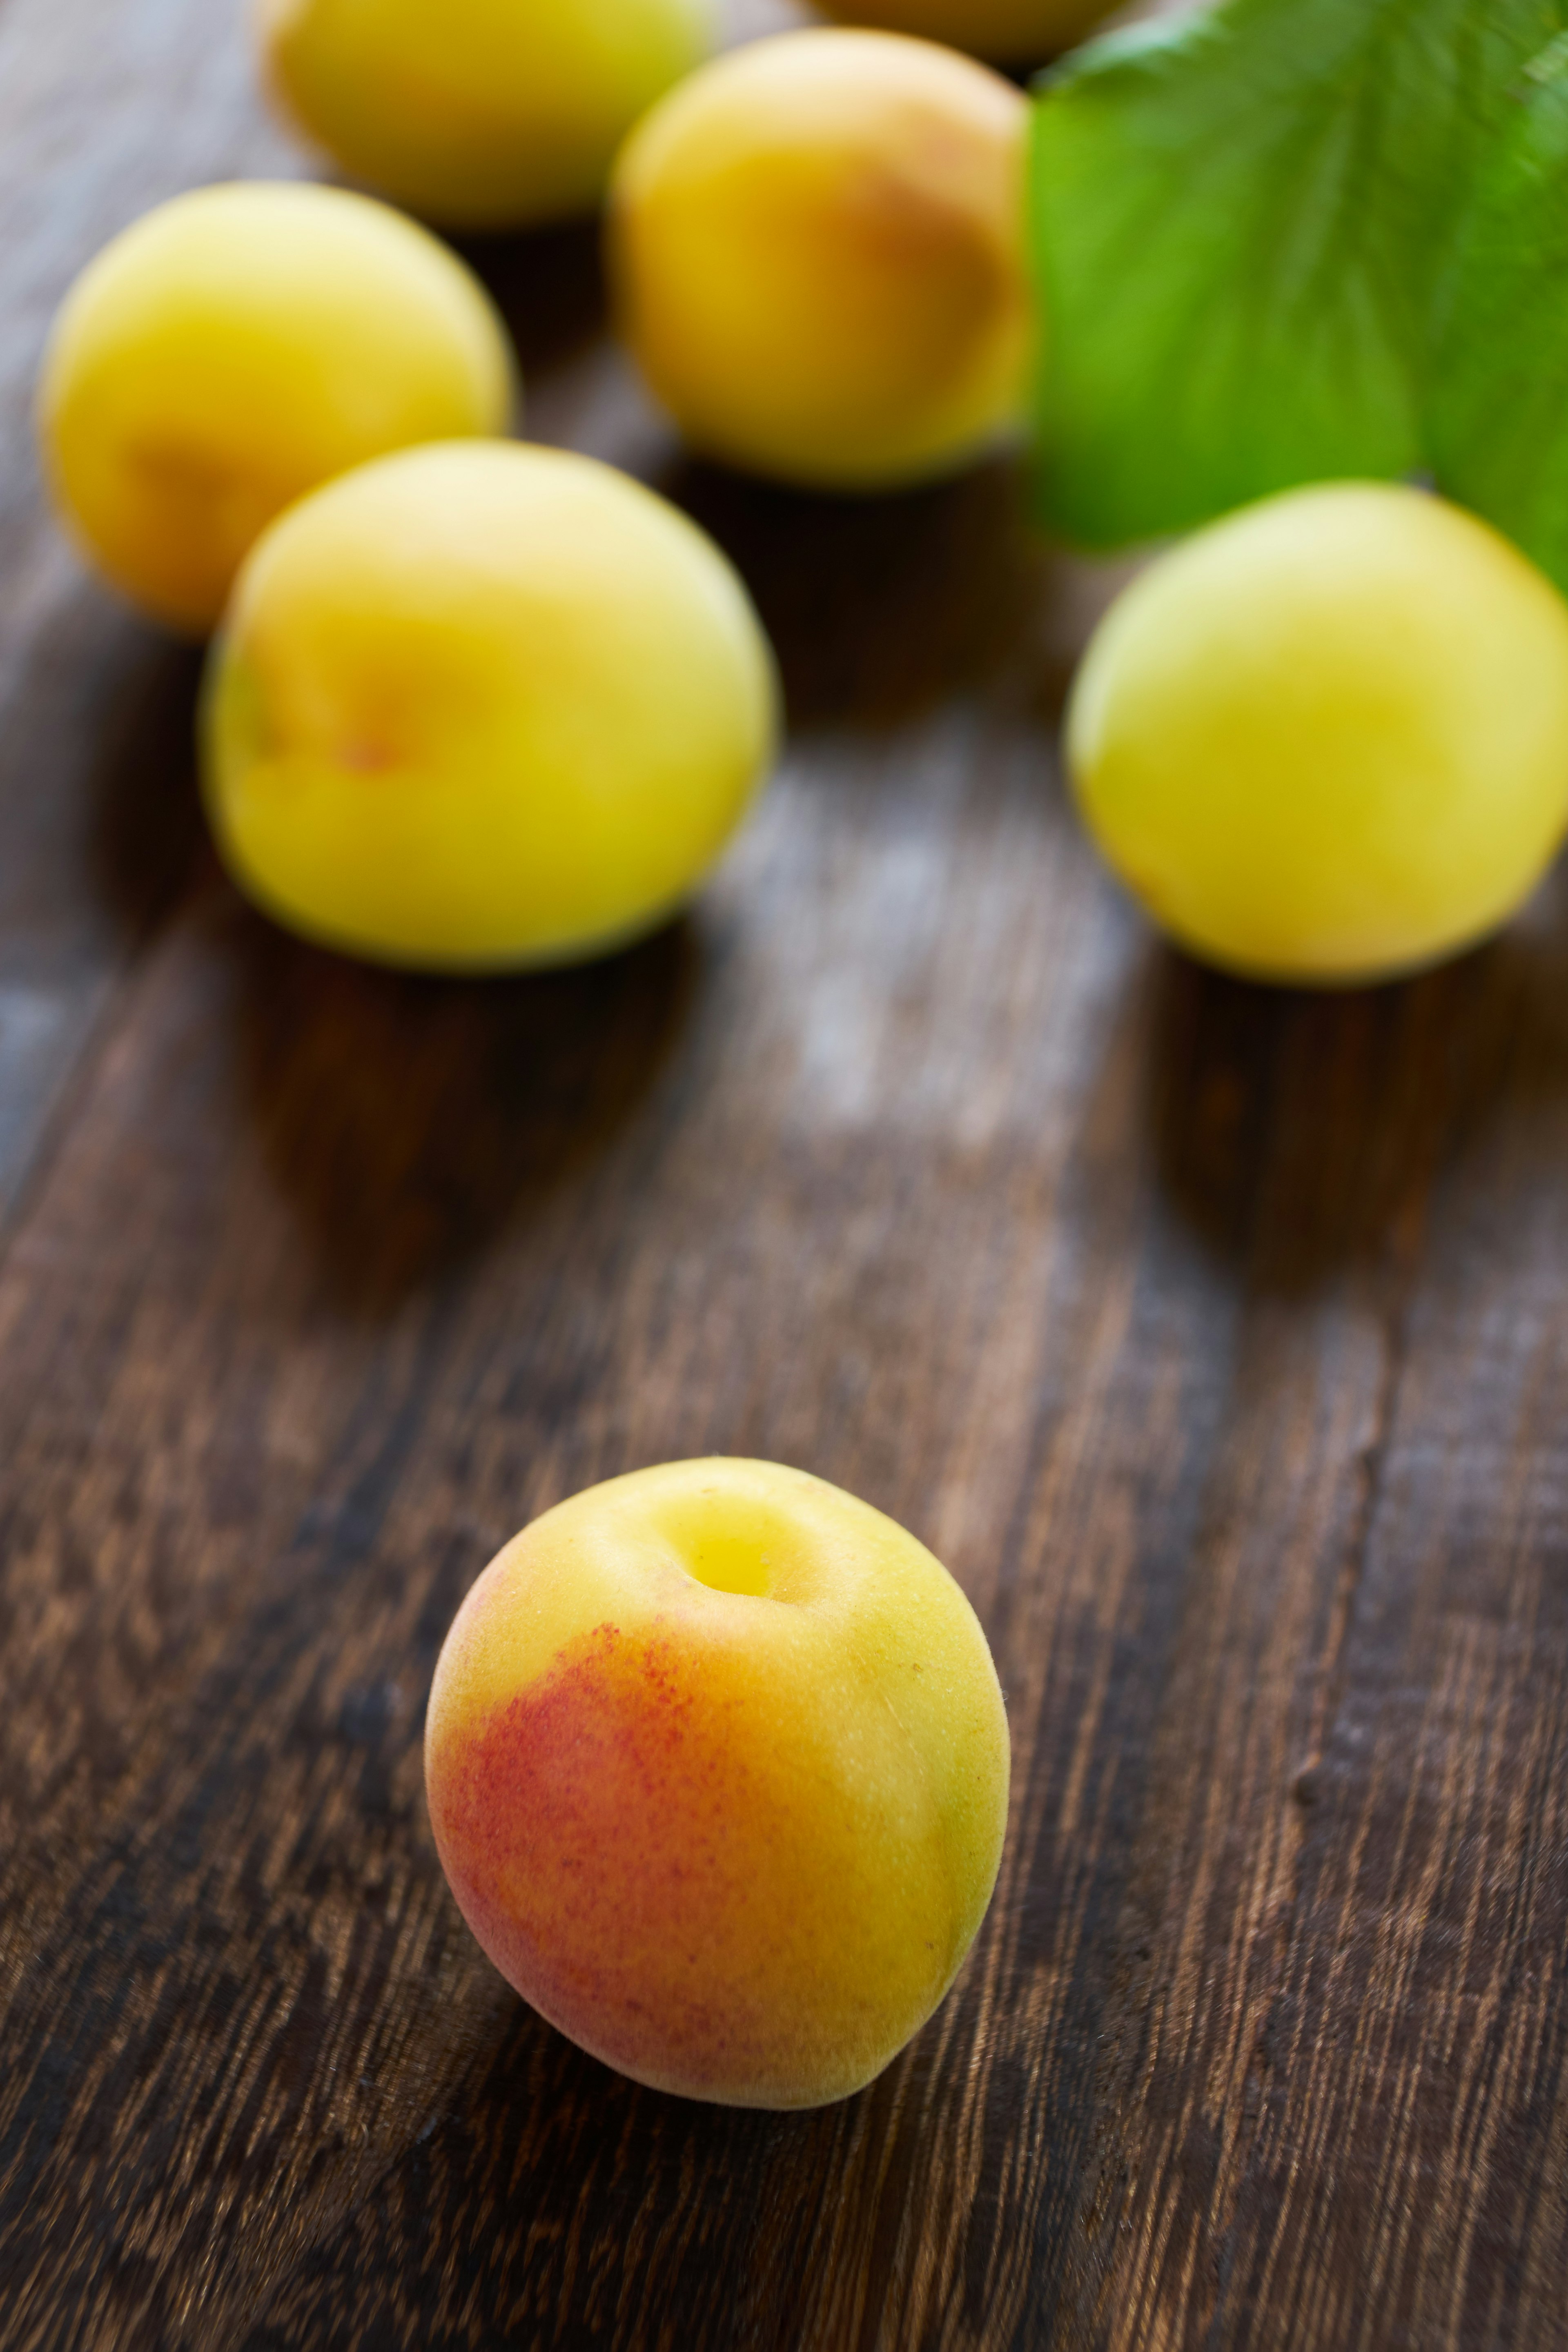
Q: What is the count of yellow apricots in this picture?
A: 7